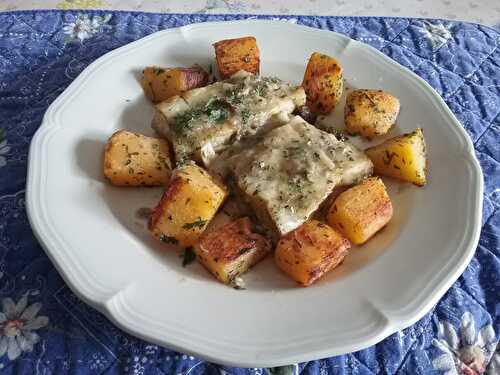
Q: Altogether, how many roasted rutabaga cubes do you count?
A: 10